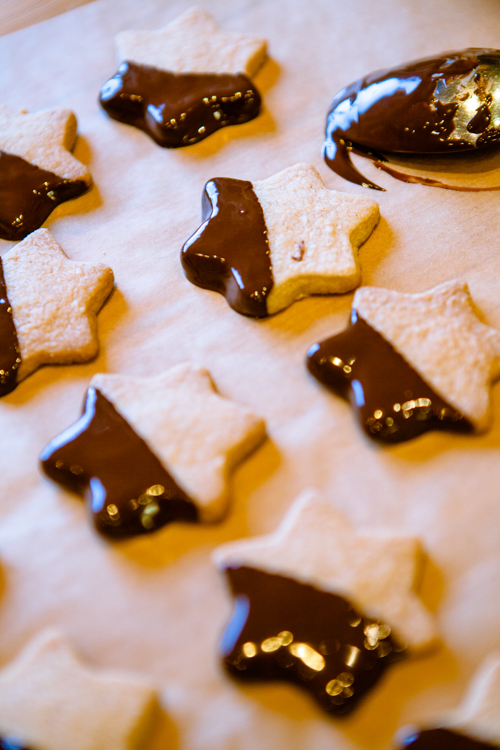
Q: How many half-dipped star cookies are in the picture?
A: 9